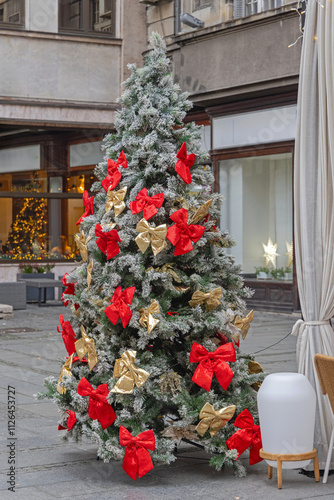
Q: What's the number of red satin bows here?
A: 14